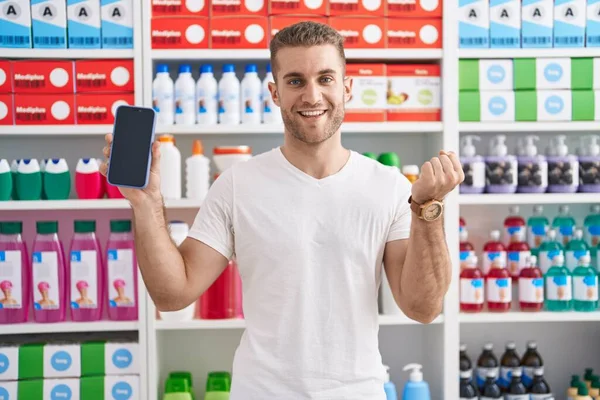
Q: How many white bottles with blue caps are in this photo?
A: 6